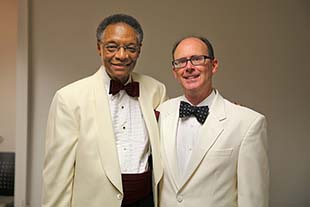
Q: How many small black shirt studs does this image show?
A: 2